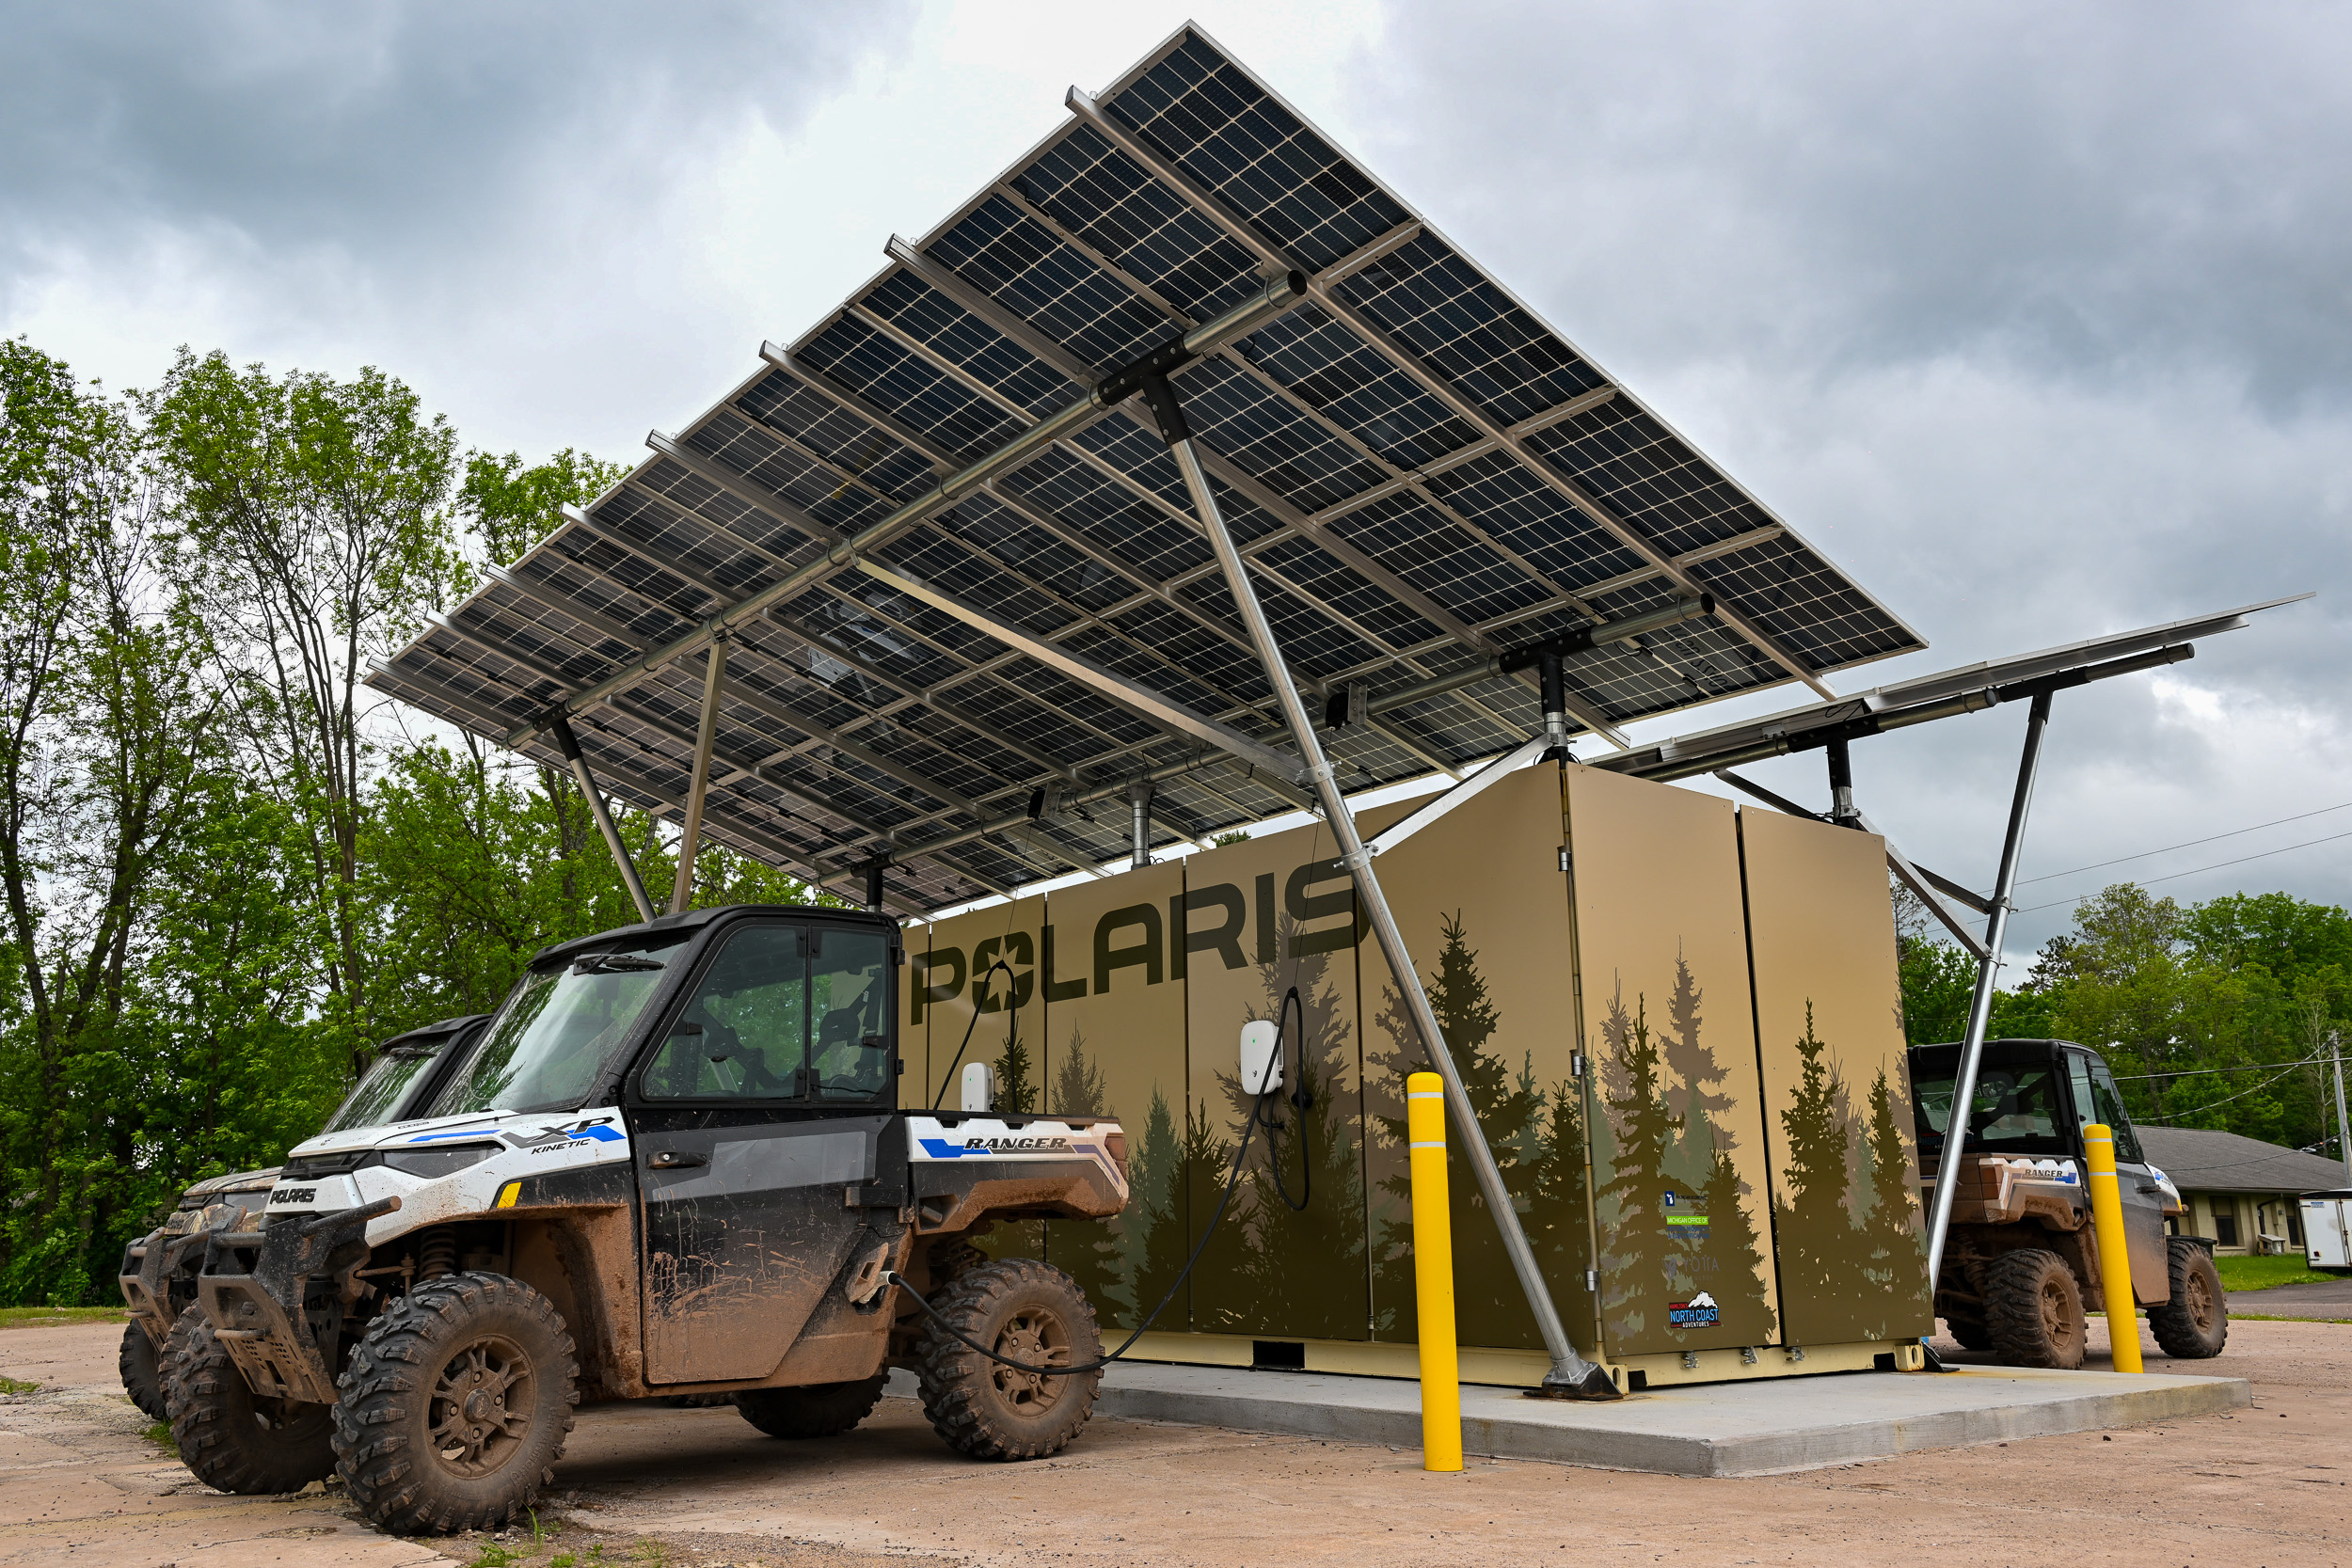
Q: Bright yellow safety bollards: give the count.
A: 2